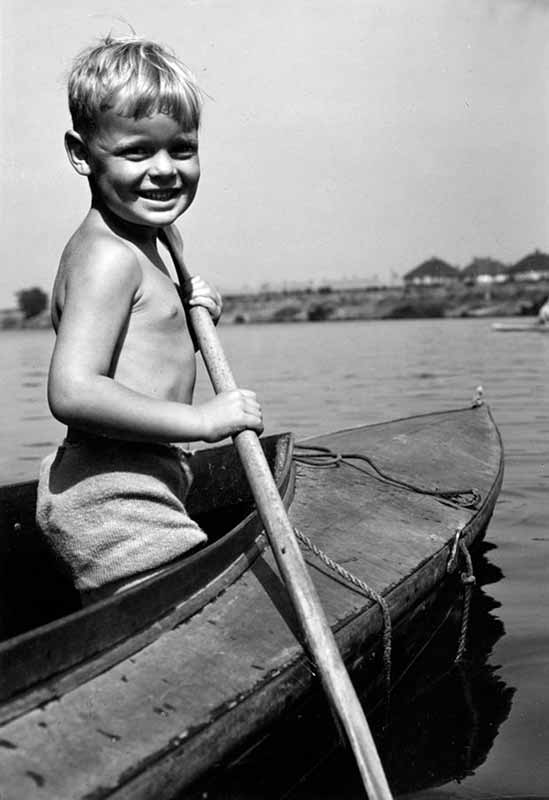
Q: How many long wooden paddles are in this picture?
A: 1